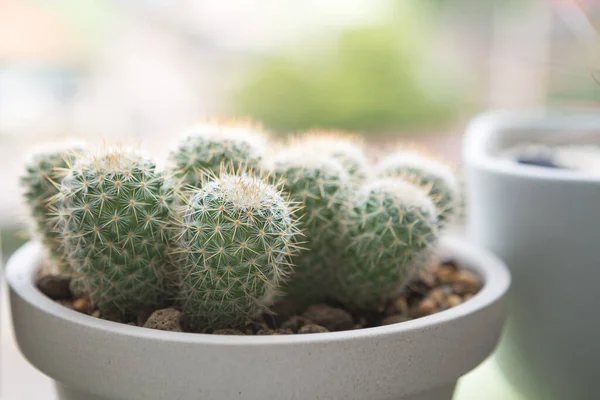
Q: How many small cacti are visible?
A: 8